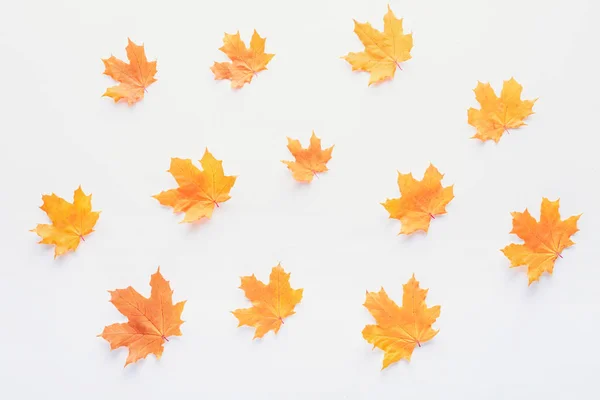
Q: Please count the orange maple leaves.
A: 12